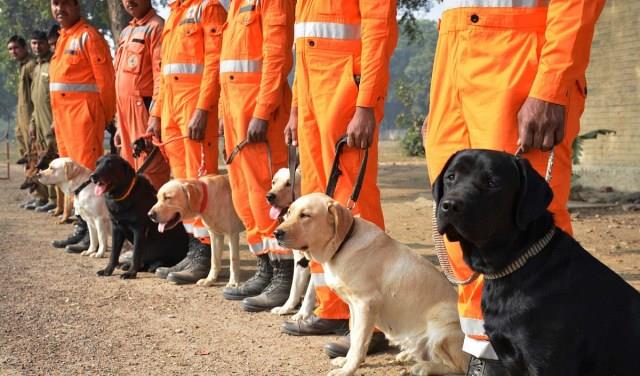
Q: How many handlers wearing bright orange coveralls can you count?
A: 6